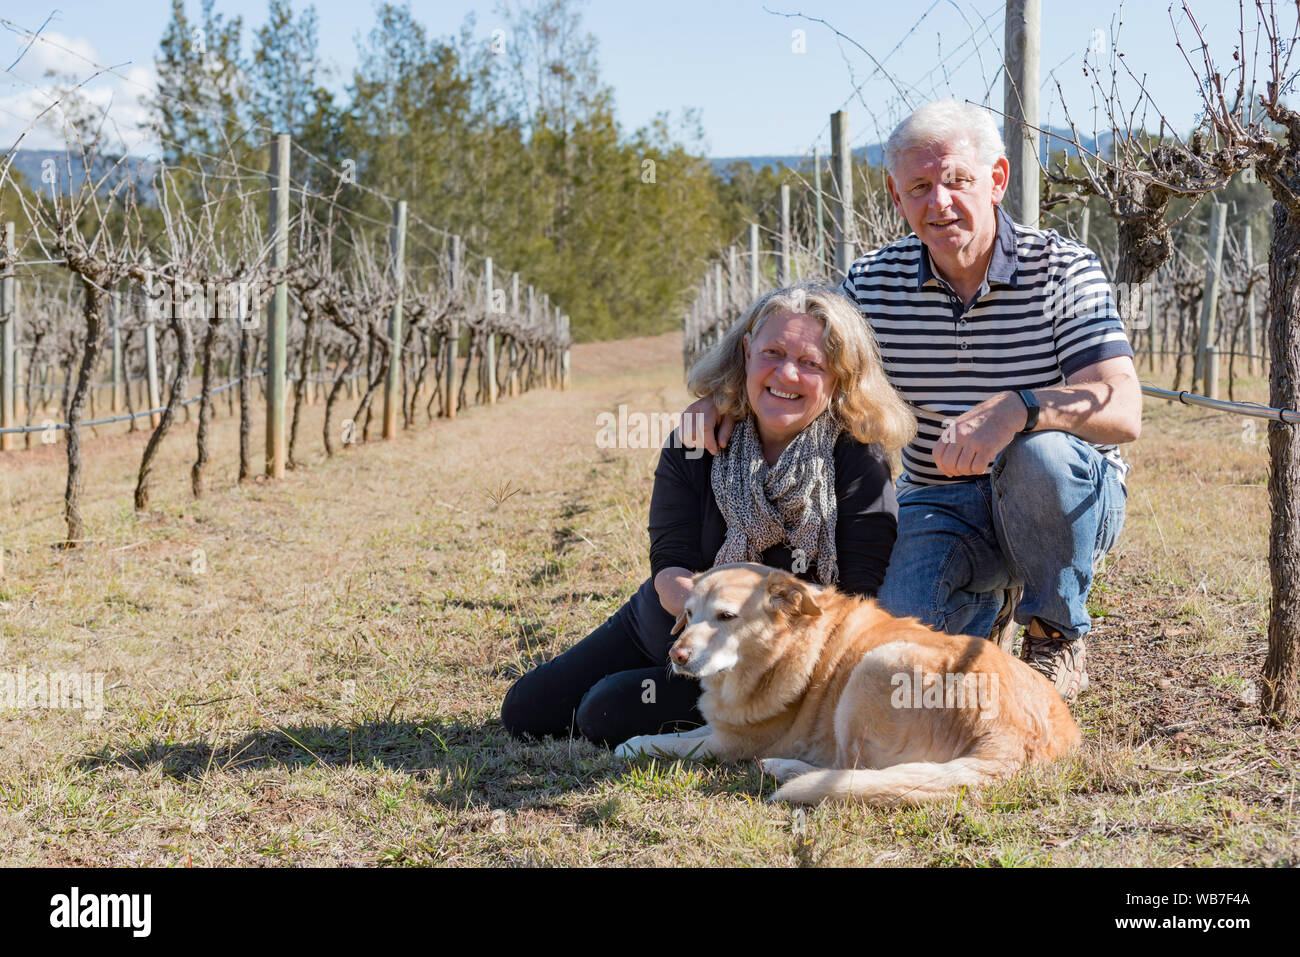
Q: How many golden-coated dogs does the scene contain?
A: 1